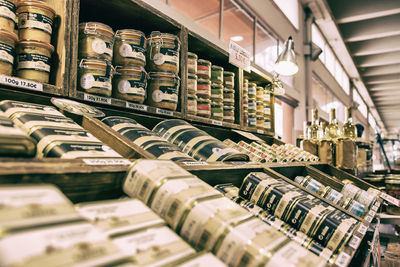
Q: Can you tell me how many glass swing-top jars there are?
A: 6